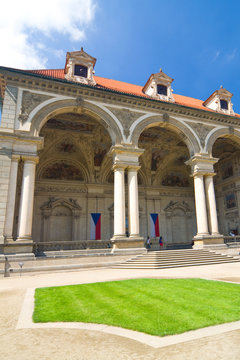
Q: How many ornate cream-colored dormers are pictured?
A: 3